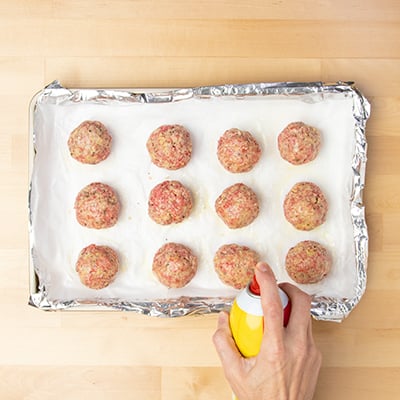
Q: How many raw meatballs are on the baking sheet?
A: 12